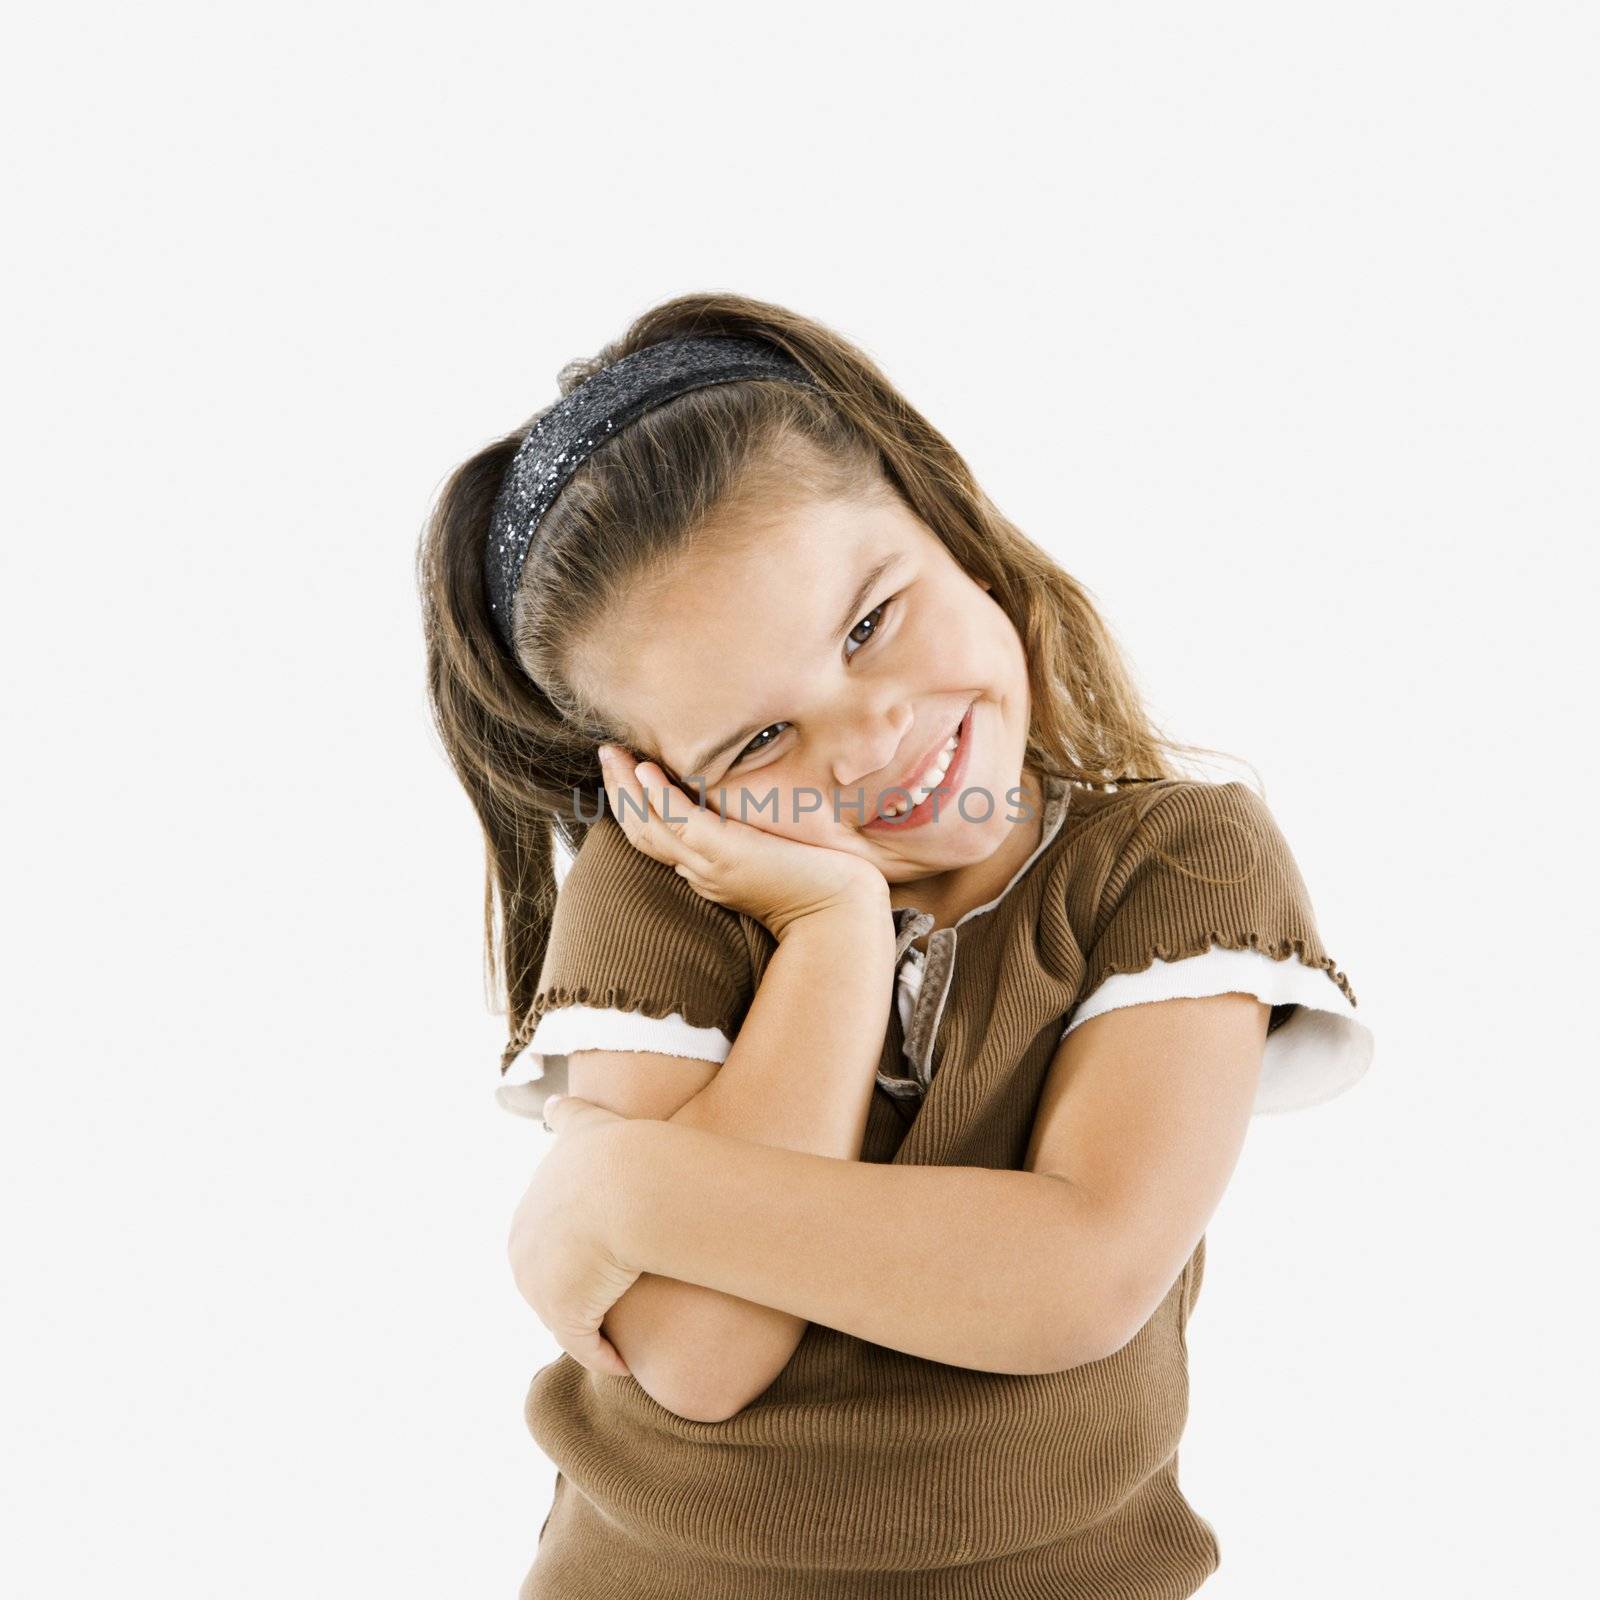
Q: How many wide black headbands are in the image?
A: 1